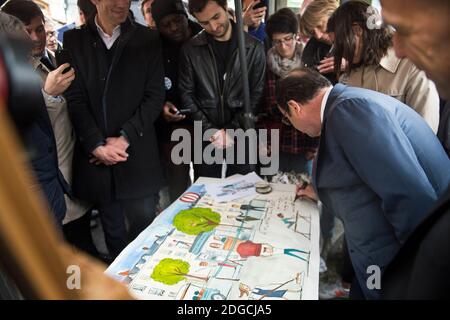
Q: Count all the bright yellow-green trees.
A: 2